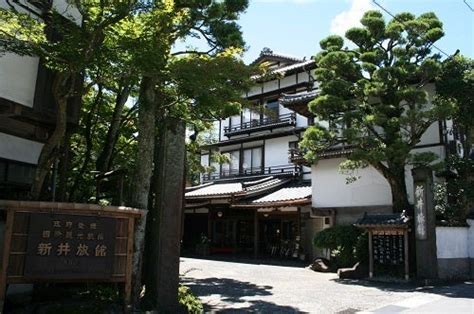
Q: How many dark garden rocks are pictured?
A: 2